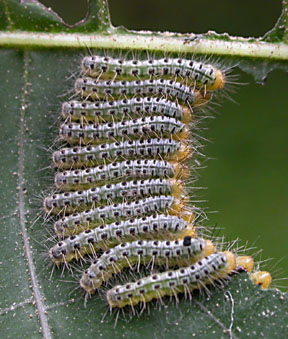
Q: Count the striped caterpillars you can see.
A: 11